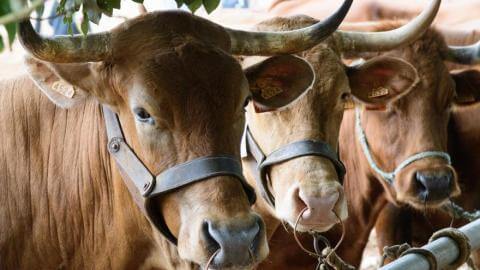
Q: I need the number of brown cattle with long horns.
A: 3